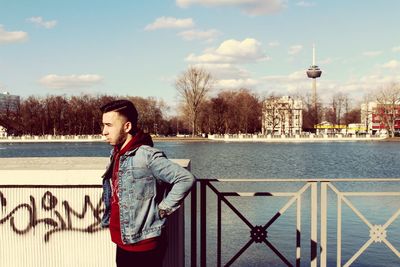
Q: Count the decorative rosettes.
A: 2